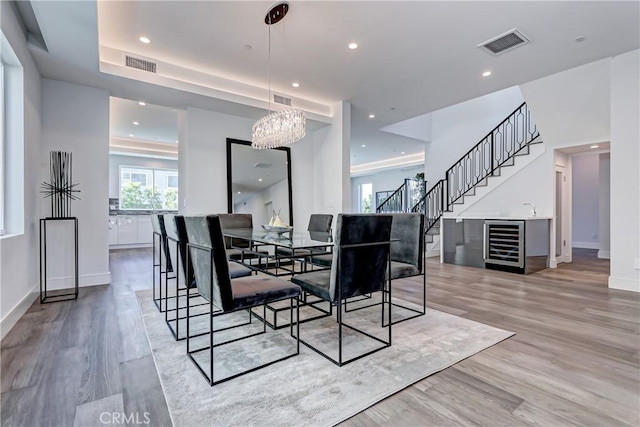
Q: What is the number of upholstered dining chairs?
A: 8